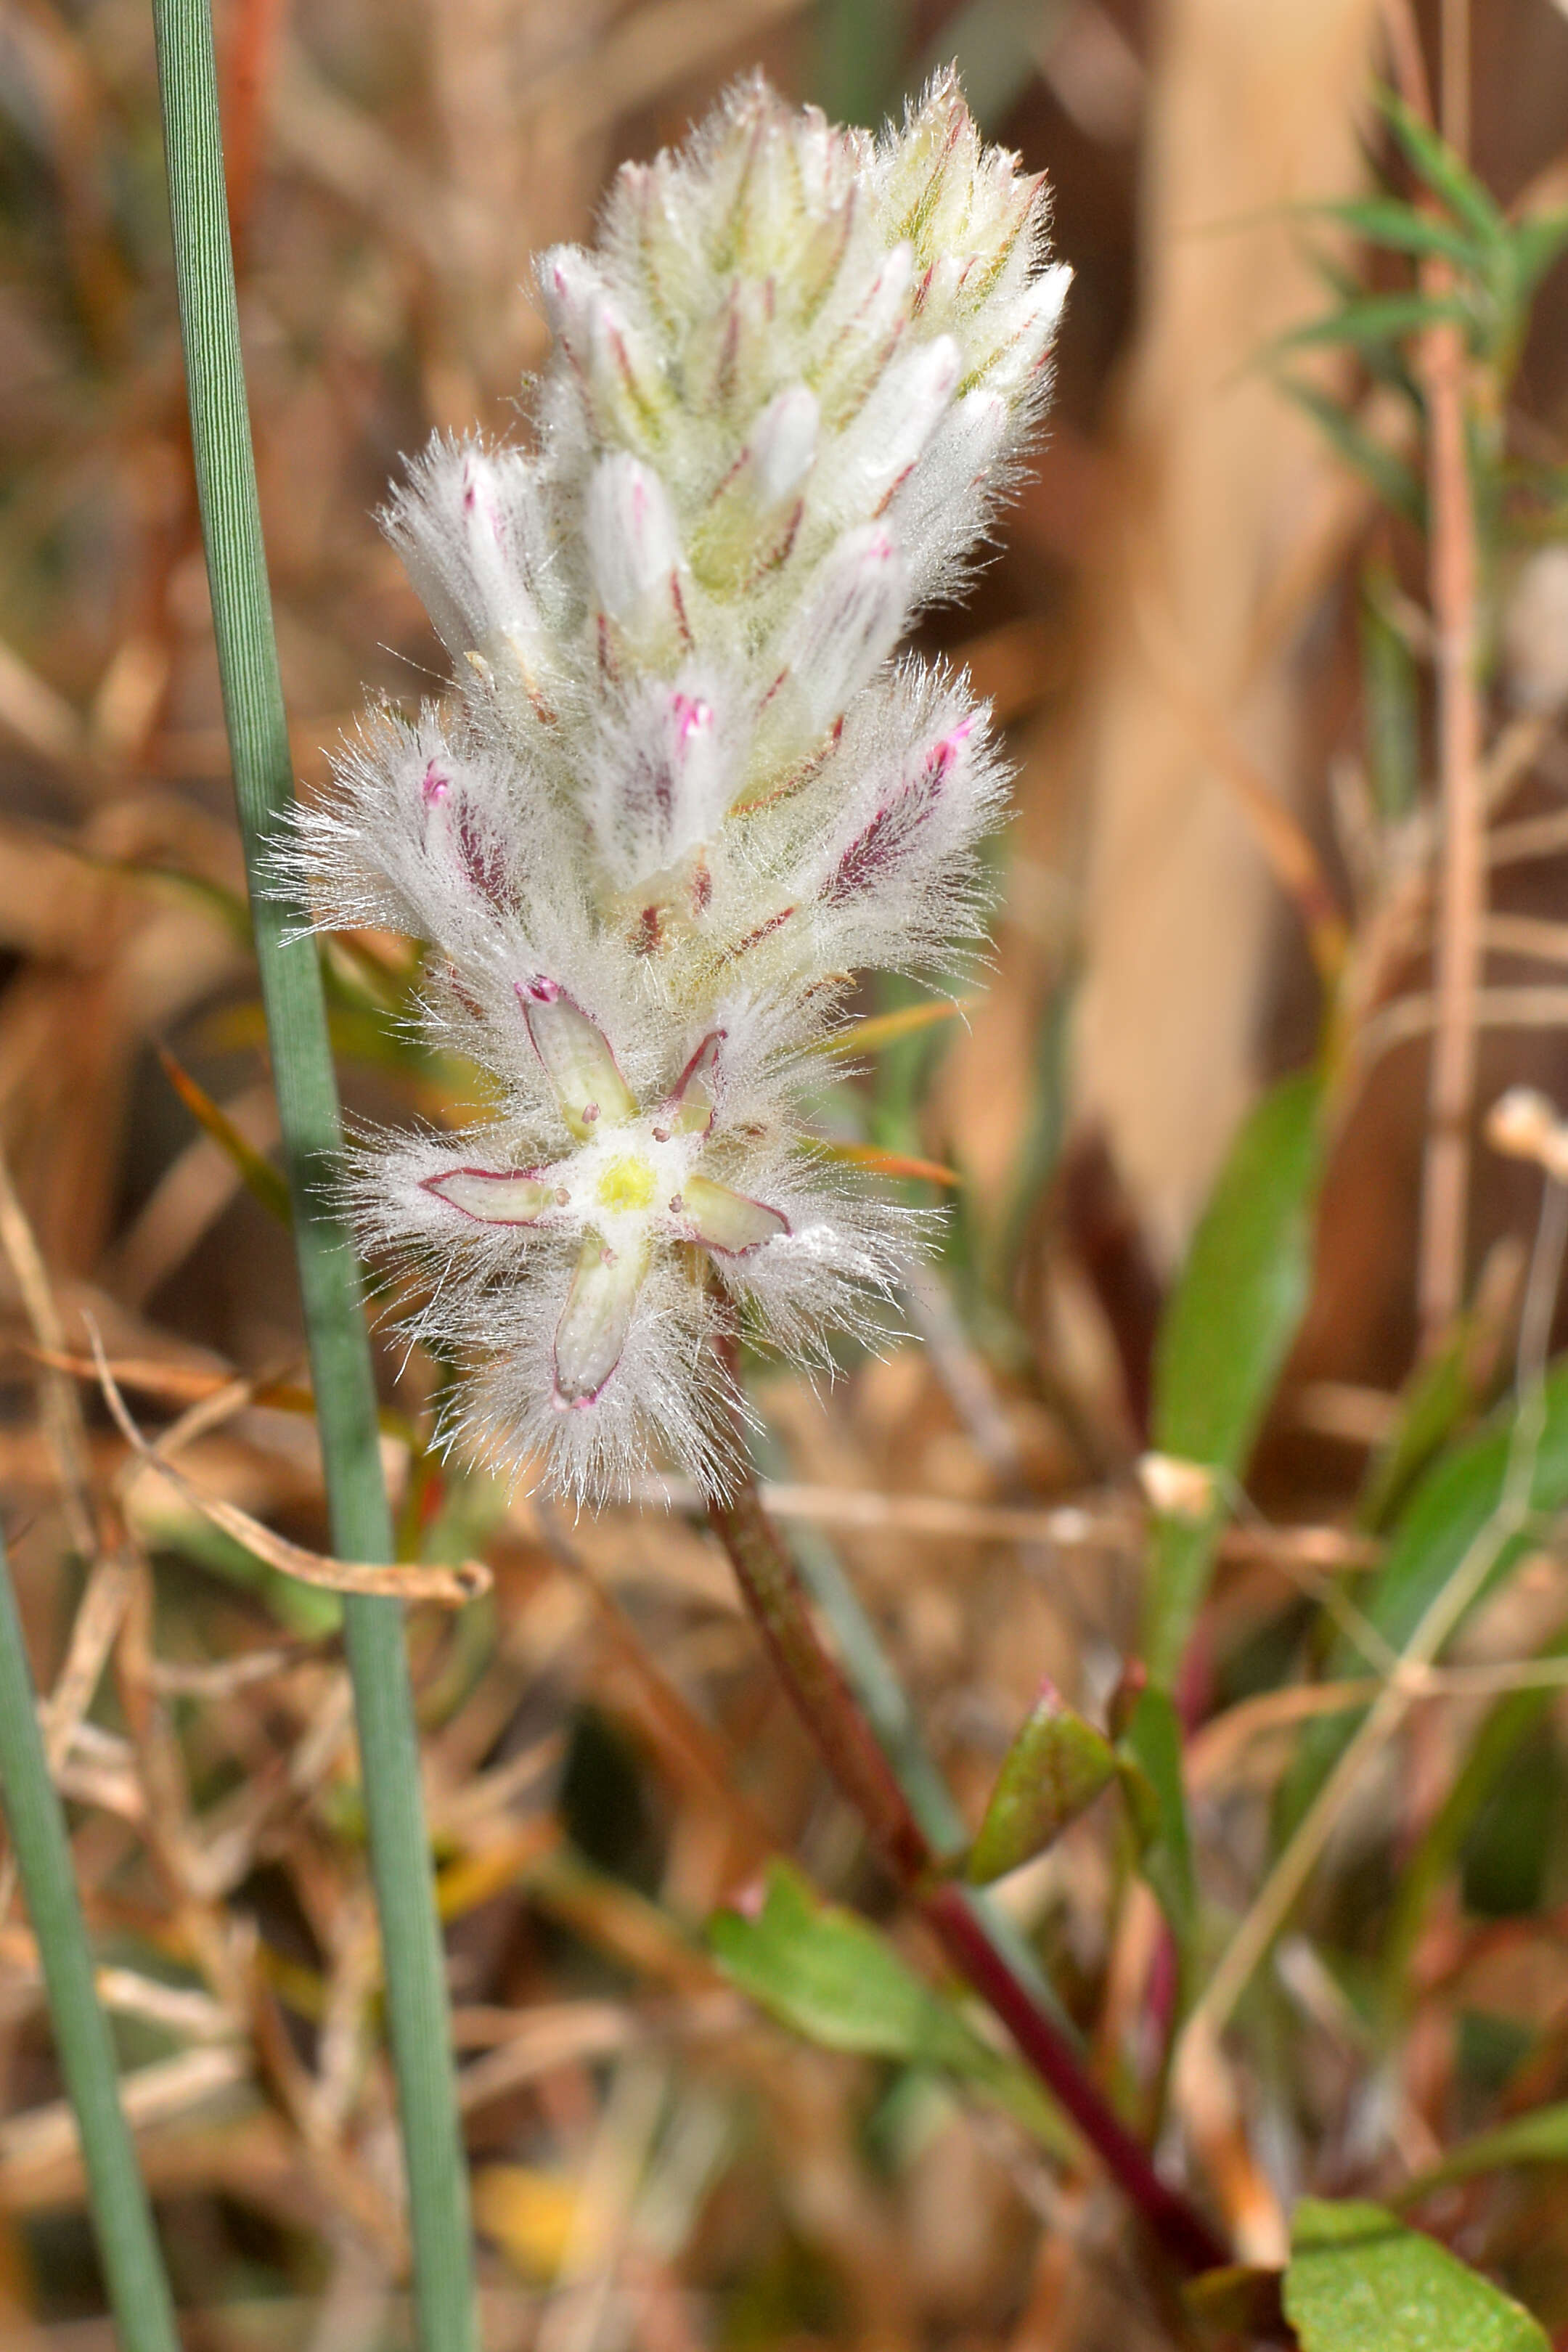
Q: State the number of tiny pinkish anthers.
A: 5